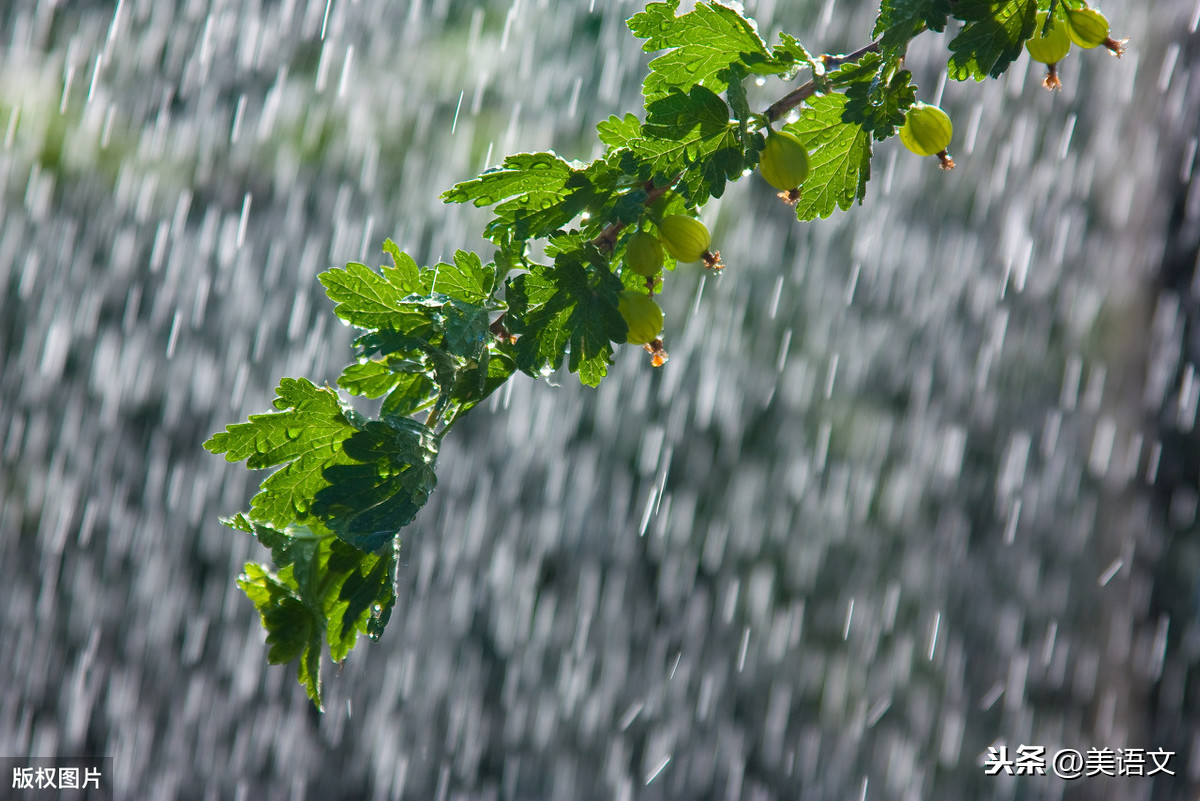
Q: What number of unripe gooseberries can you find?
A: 7